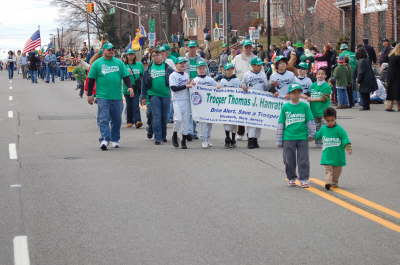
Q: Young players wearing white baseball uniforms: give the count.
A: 6